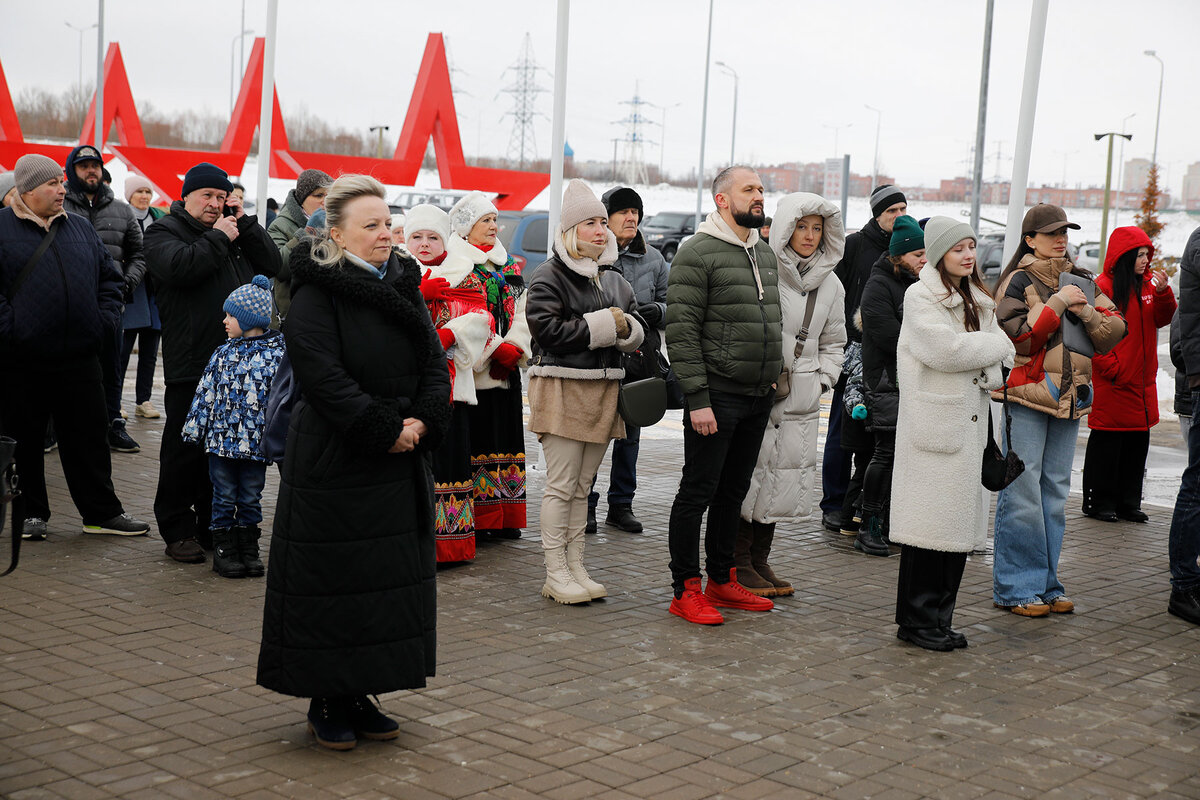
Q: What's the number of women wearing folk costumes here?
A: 2